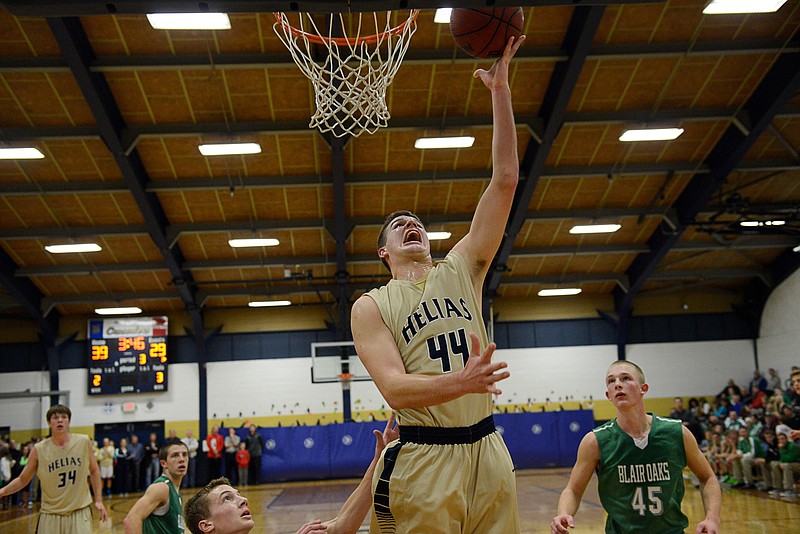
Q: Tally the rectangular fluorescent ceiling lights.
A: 15